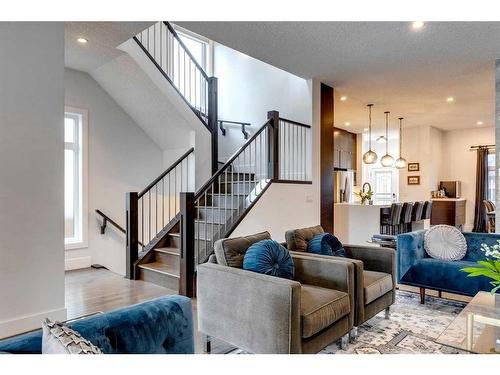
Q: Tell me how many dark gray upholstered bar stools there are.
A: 4